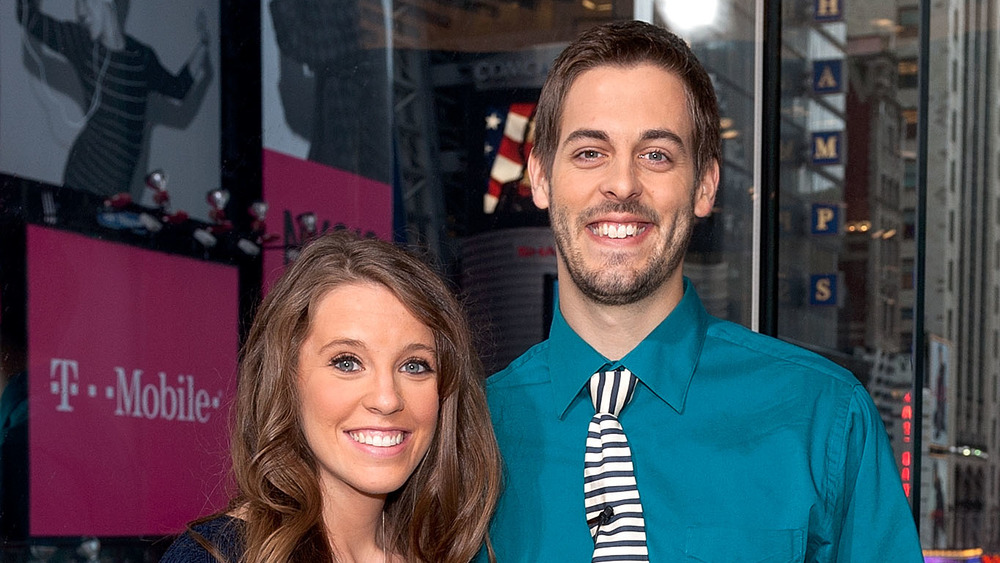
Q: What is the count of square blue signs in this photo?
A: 5